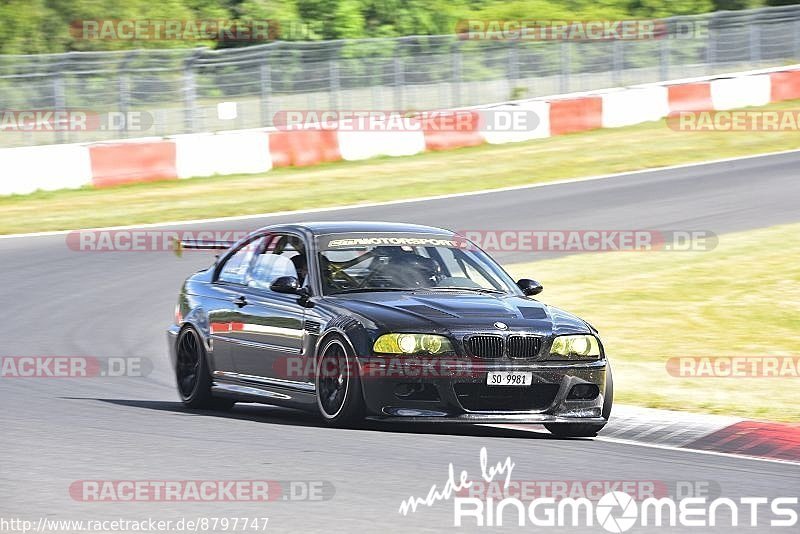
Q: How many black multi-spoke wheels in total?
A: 2